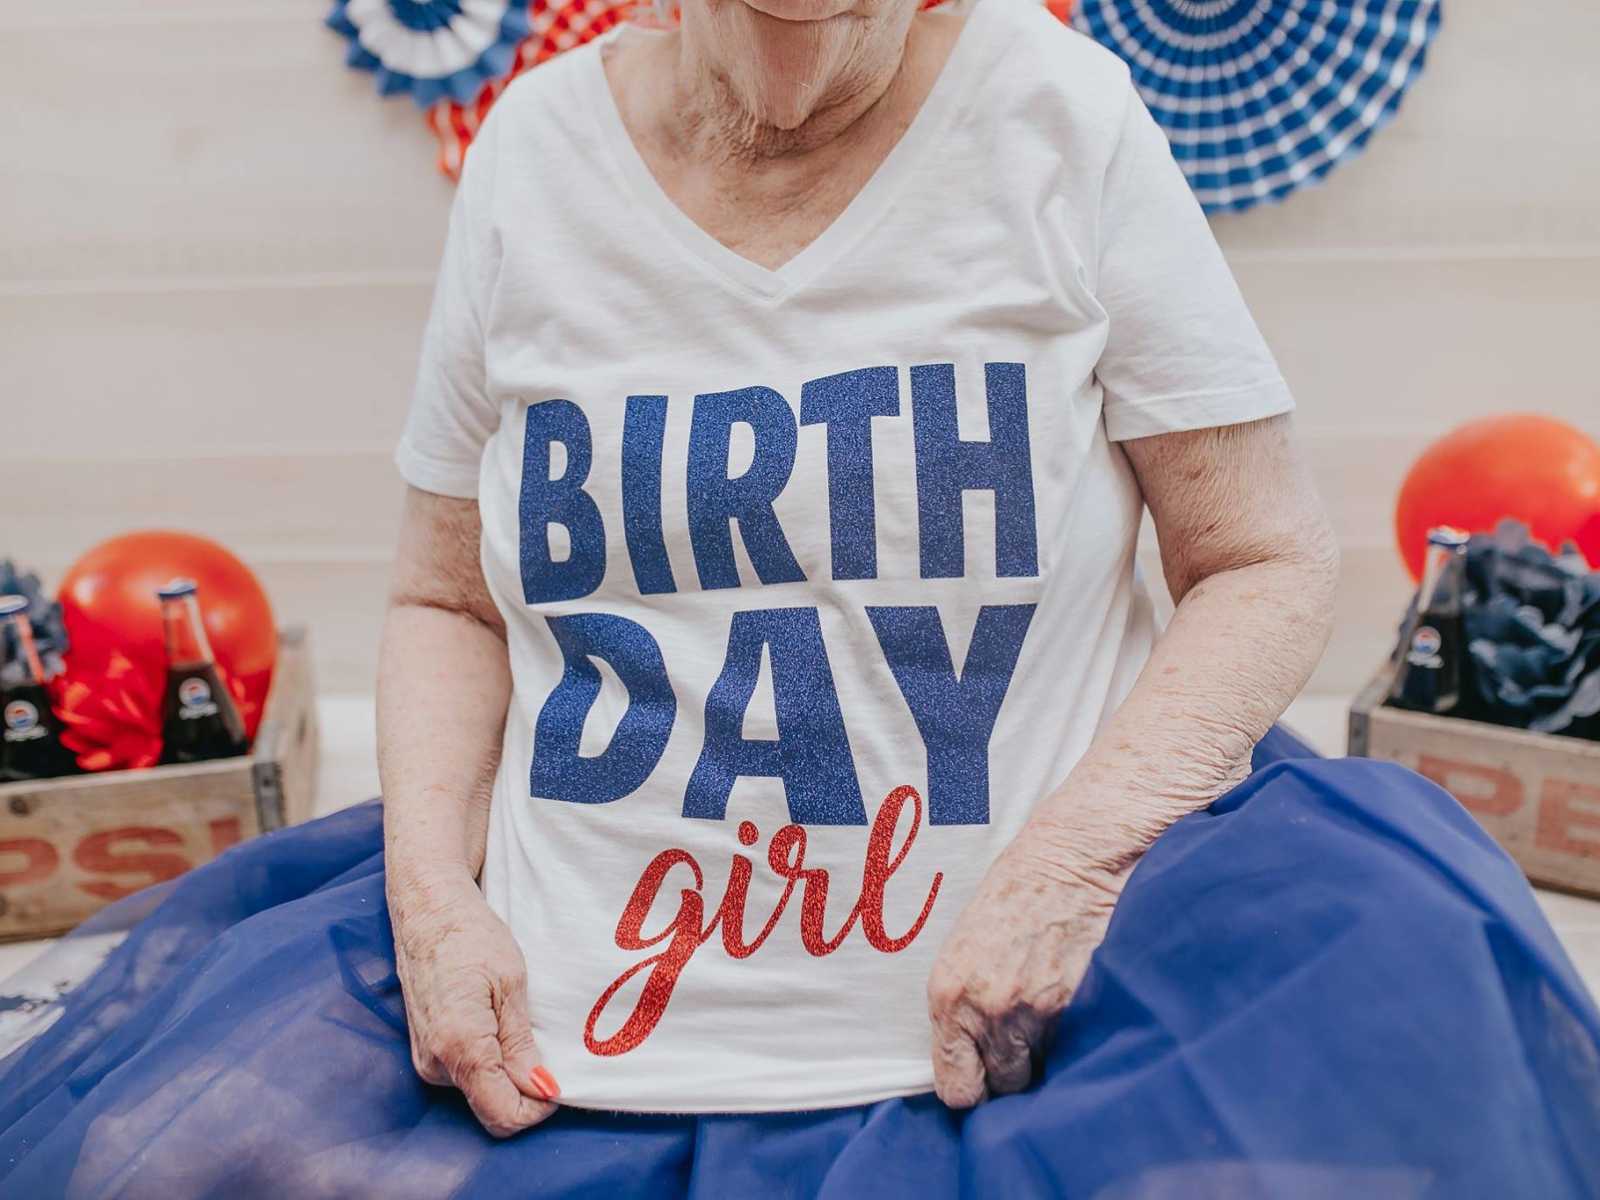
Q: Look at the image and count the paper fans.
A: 3